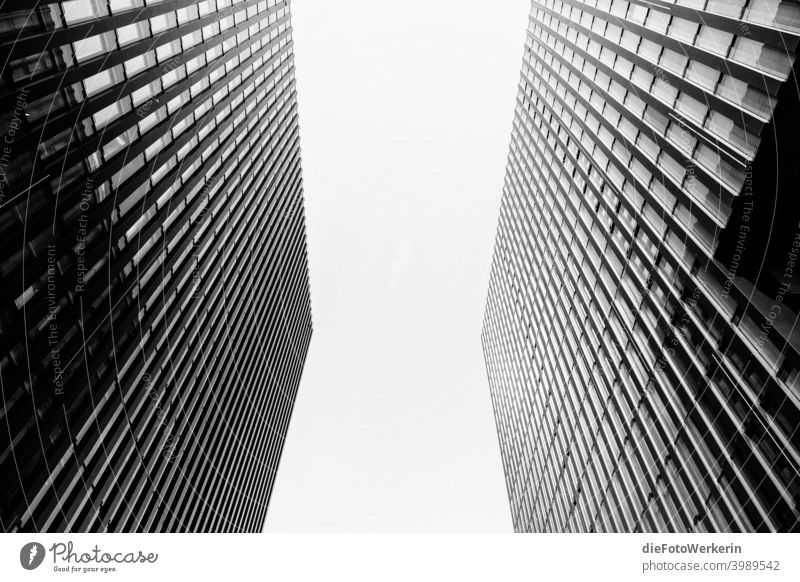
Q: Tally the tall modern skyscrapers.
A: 2